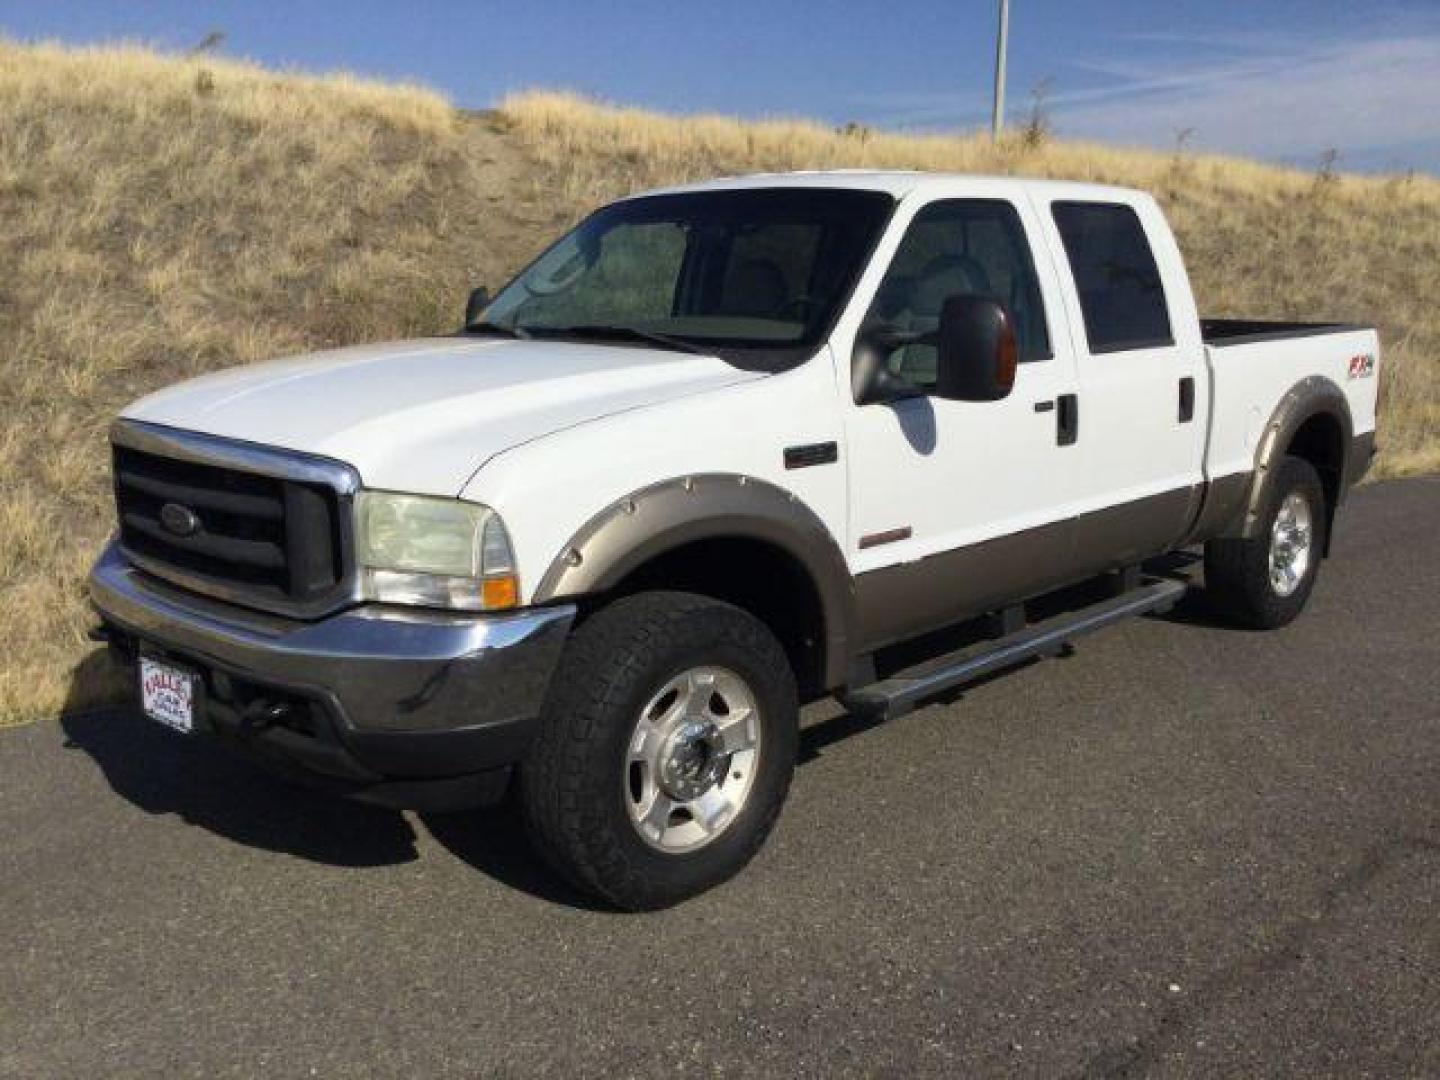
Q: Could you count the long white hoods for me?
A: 1